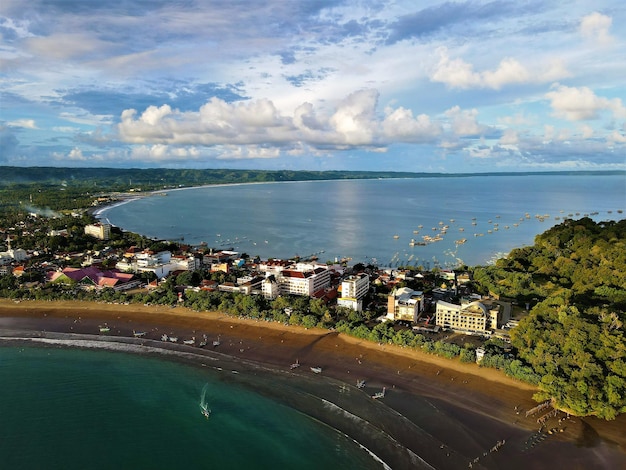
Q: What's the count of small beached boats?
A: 11